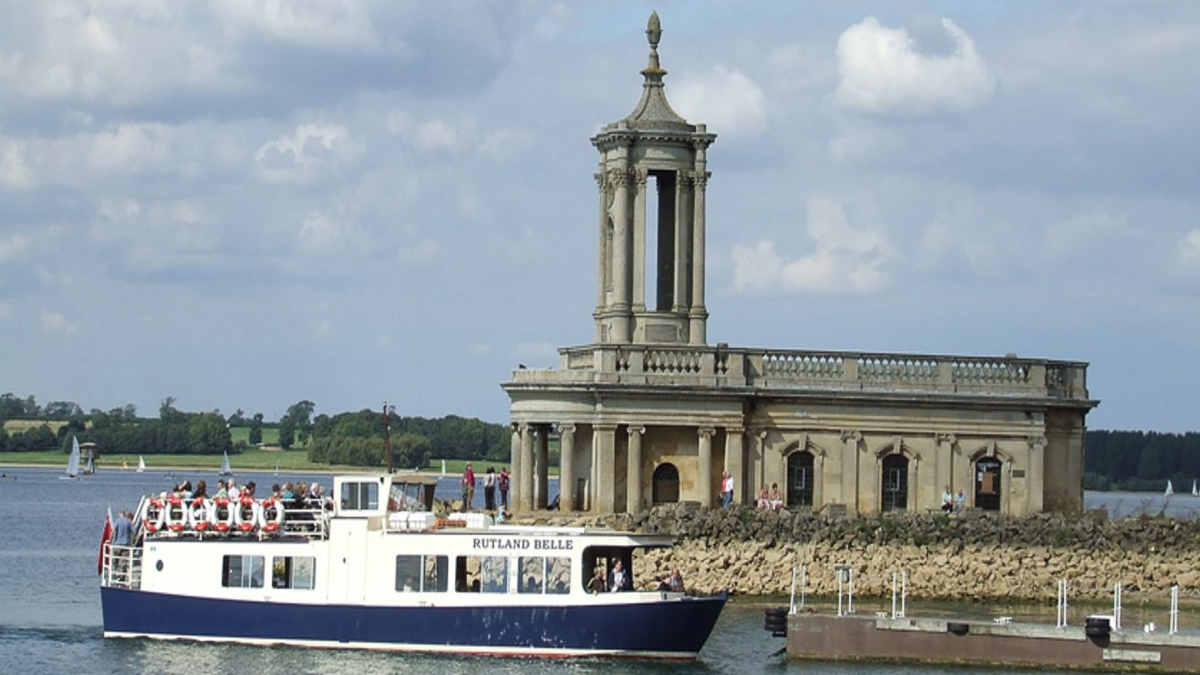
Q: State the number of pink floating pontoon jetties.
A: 0